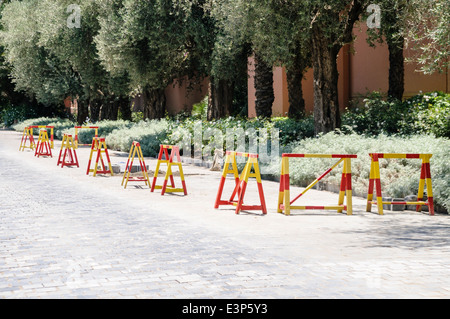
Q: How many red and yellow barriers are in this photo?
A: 11